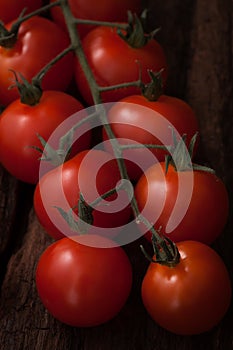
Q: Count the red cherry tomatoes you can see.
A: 10